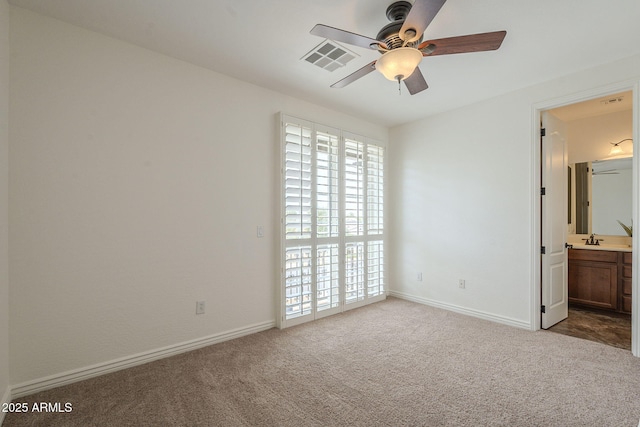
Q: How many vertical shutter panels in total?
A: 4